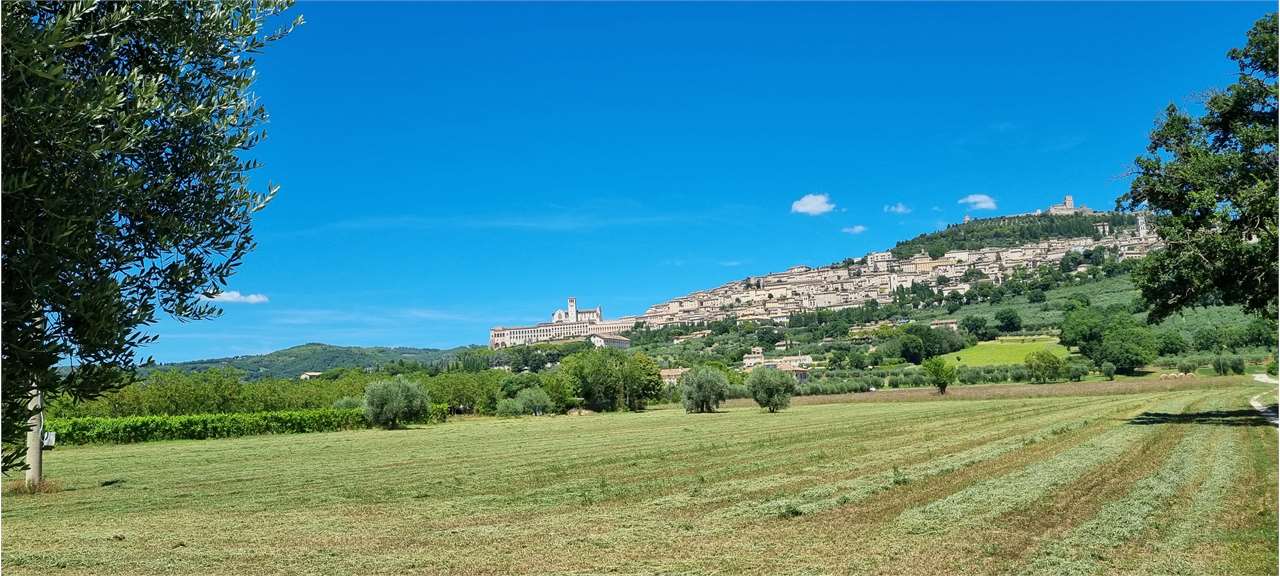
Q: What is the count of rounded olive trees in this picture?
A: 3